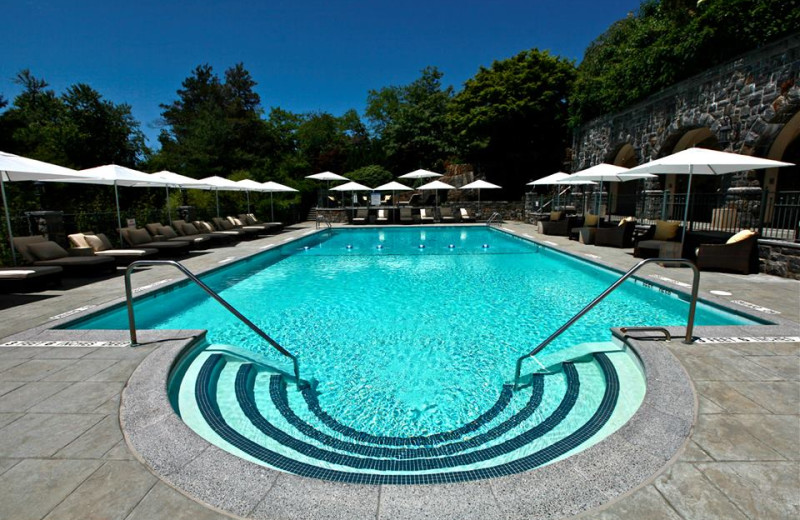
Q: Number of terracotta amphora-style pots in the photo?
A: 0